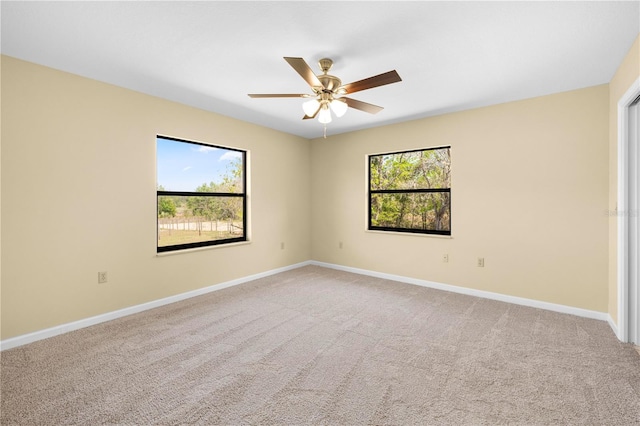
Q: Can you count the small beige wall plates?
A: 5